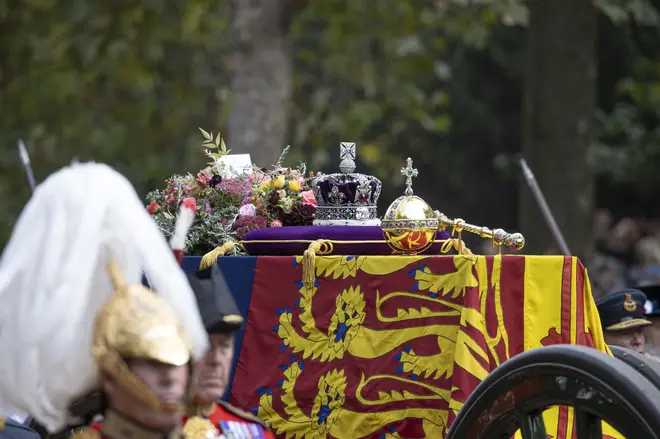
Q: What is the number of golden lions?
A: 3